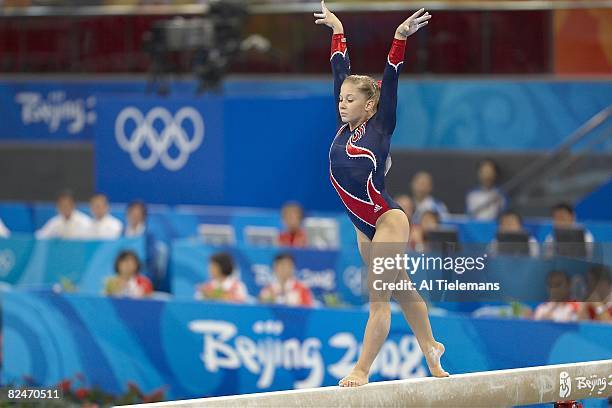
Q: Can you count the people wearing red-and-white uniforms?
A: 5